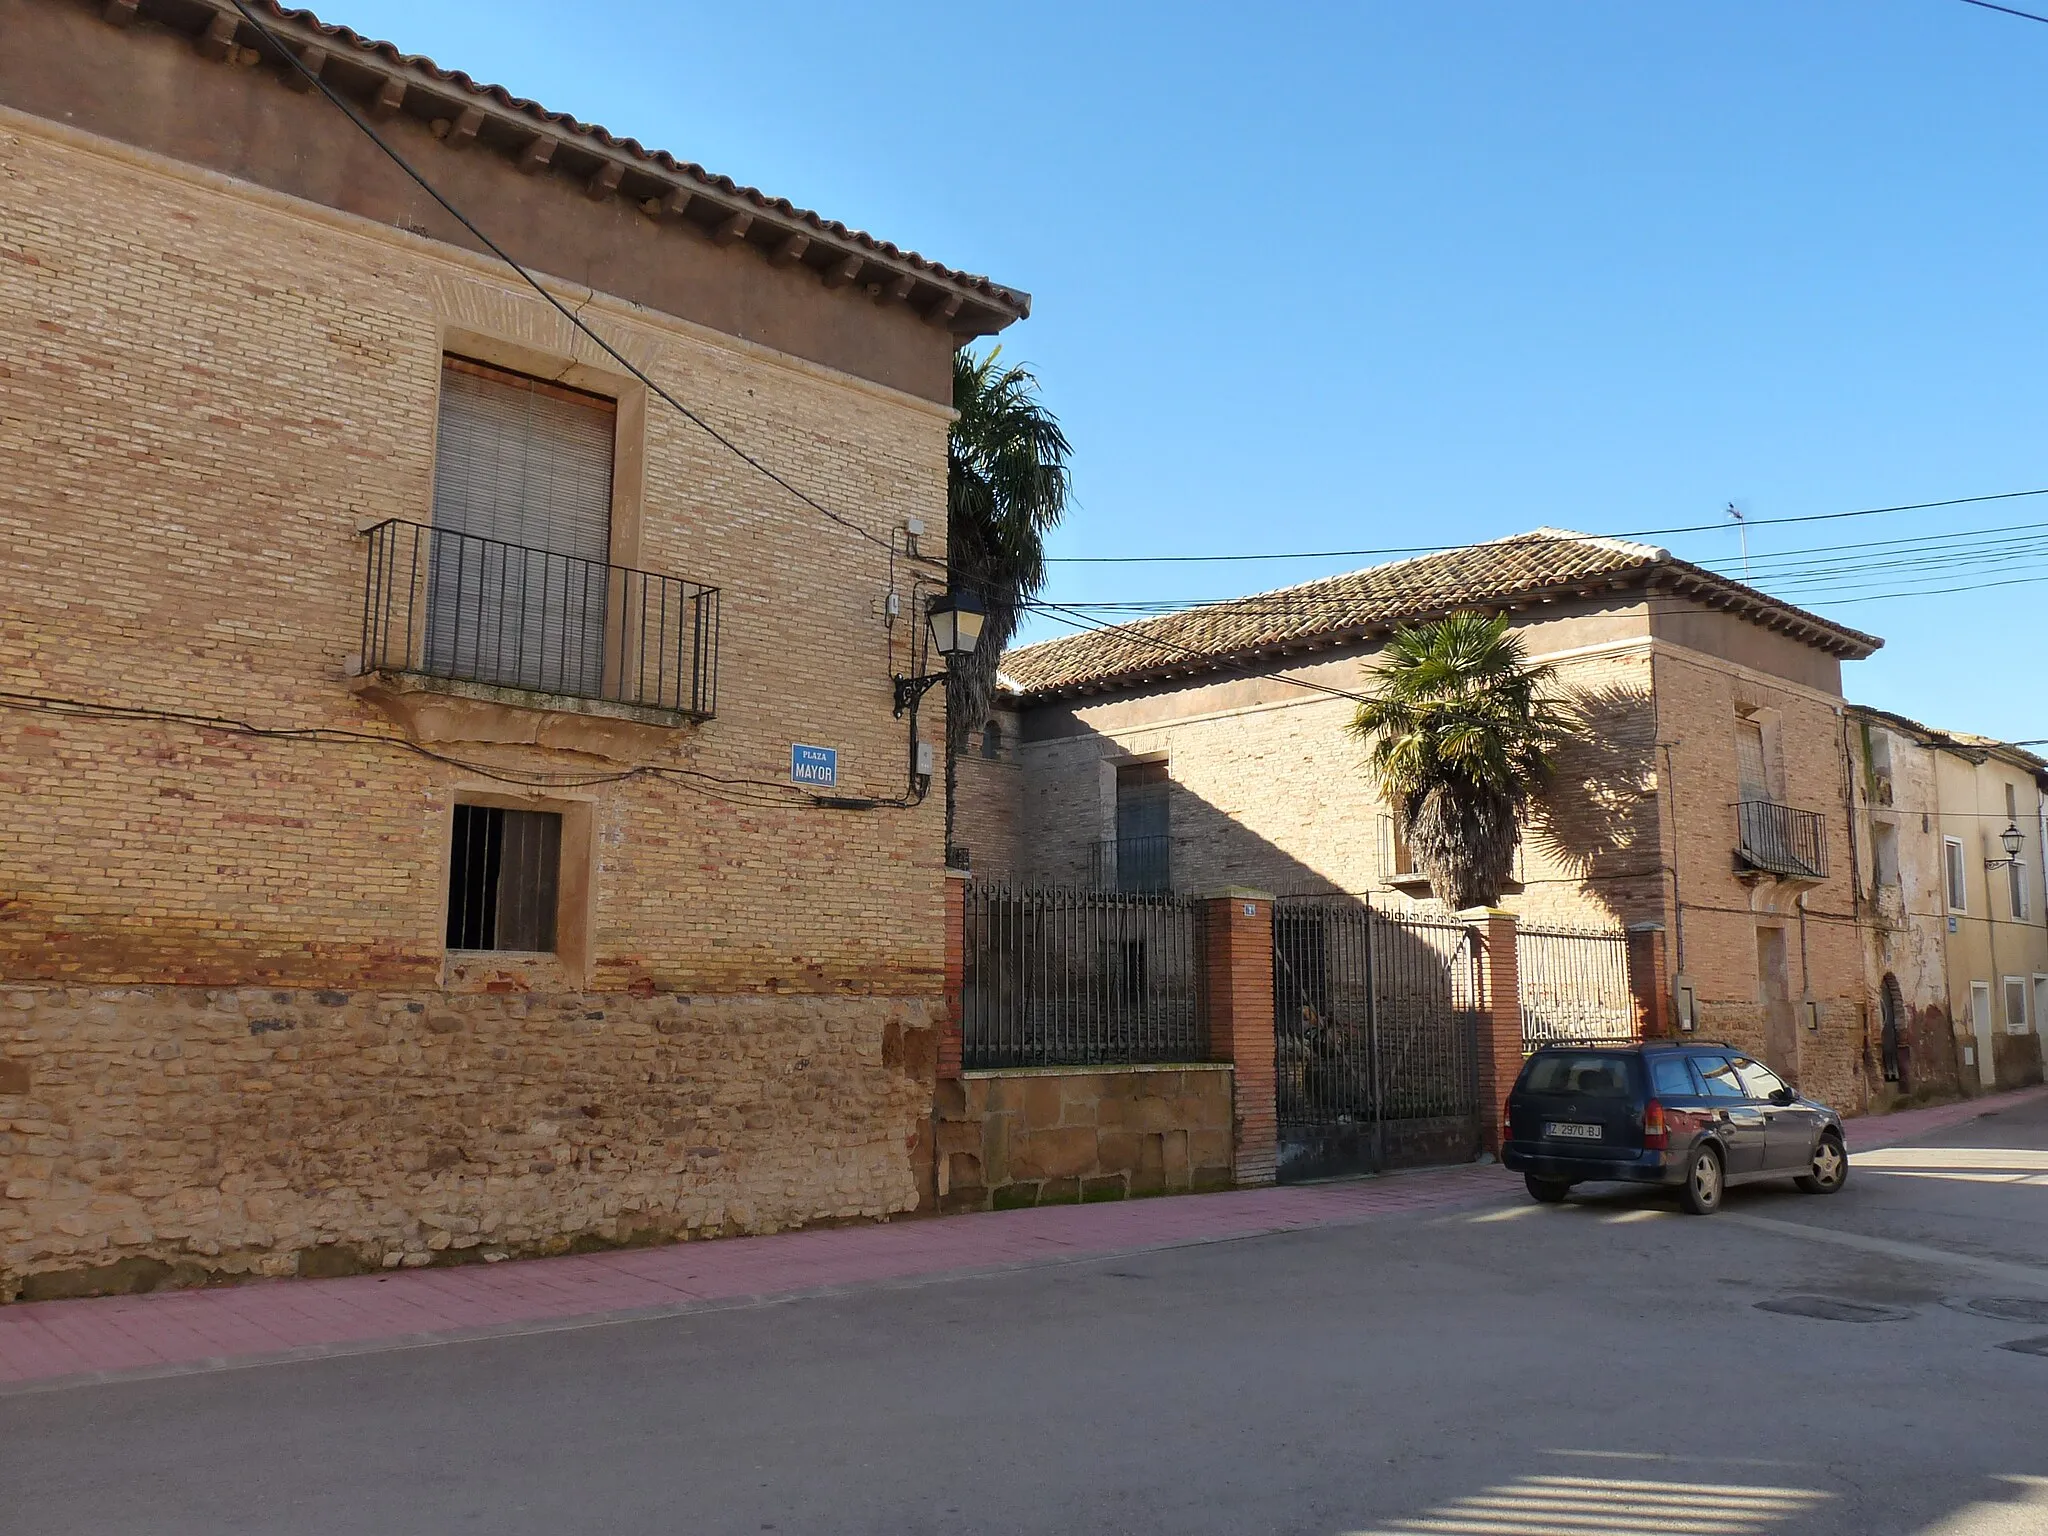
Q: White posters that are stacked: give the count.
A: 0